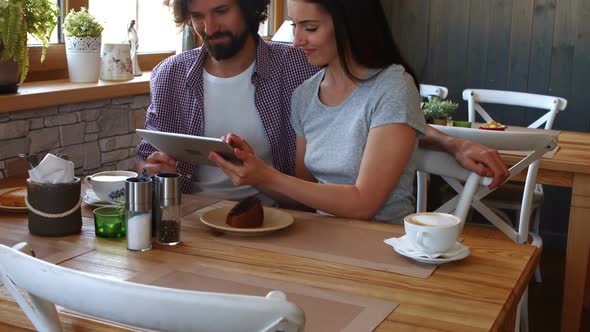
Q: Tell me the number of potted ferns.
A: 1